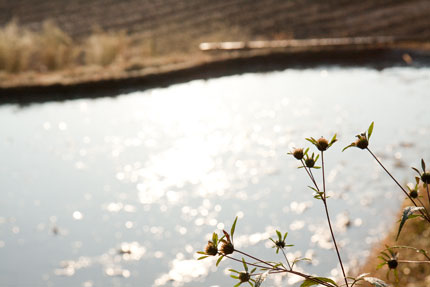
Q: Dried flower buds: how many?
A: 11